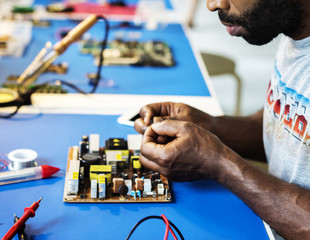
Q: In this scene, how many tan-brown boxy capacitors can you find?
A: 2